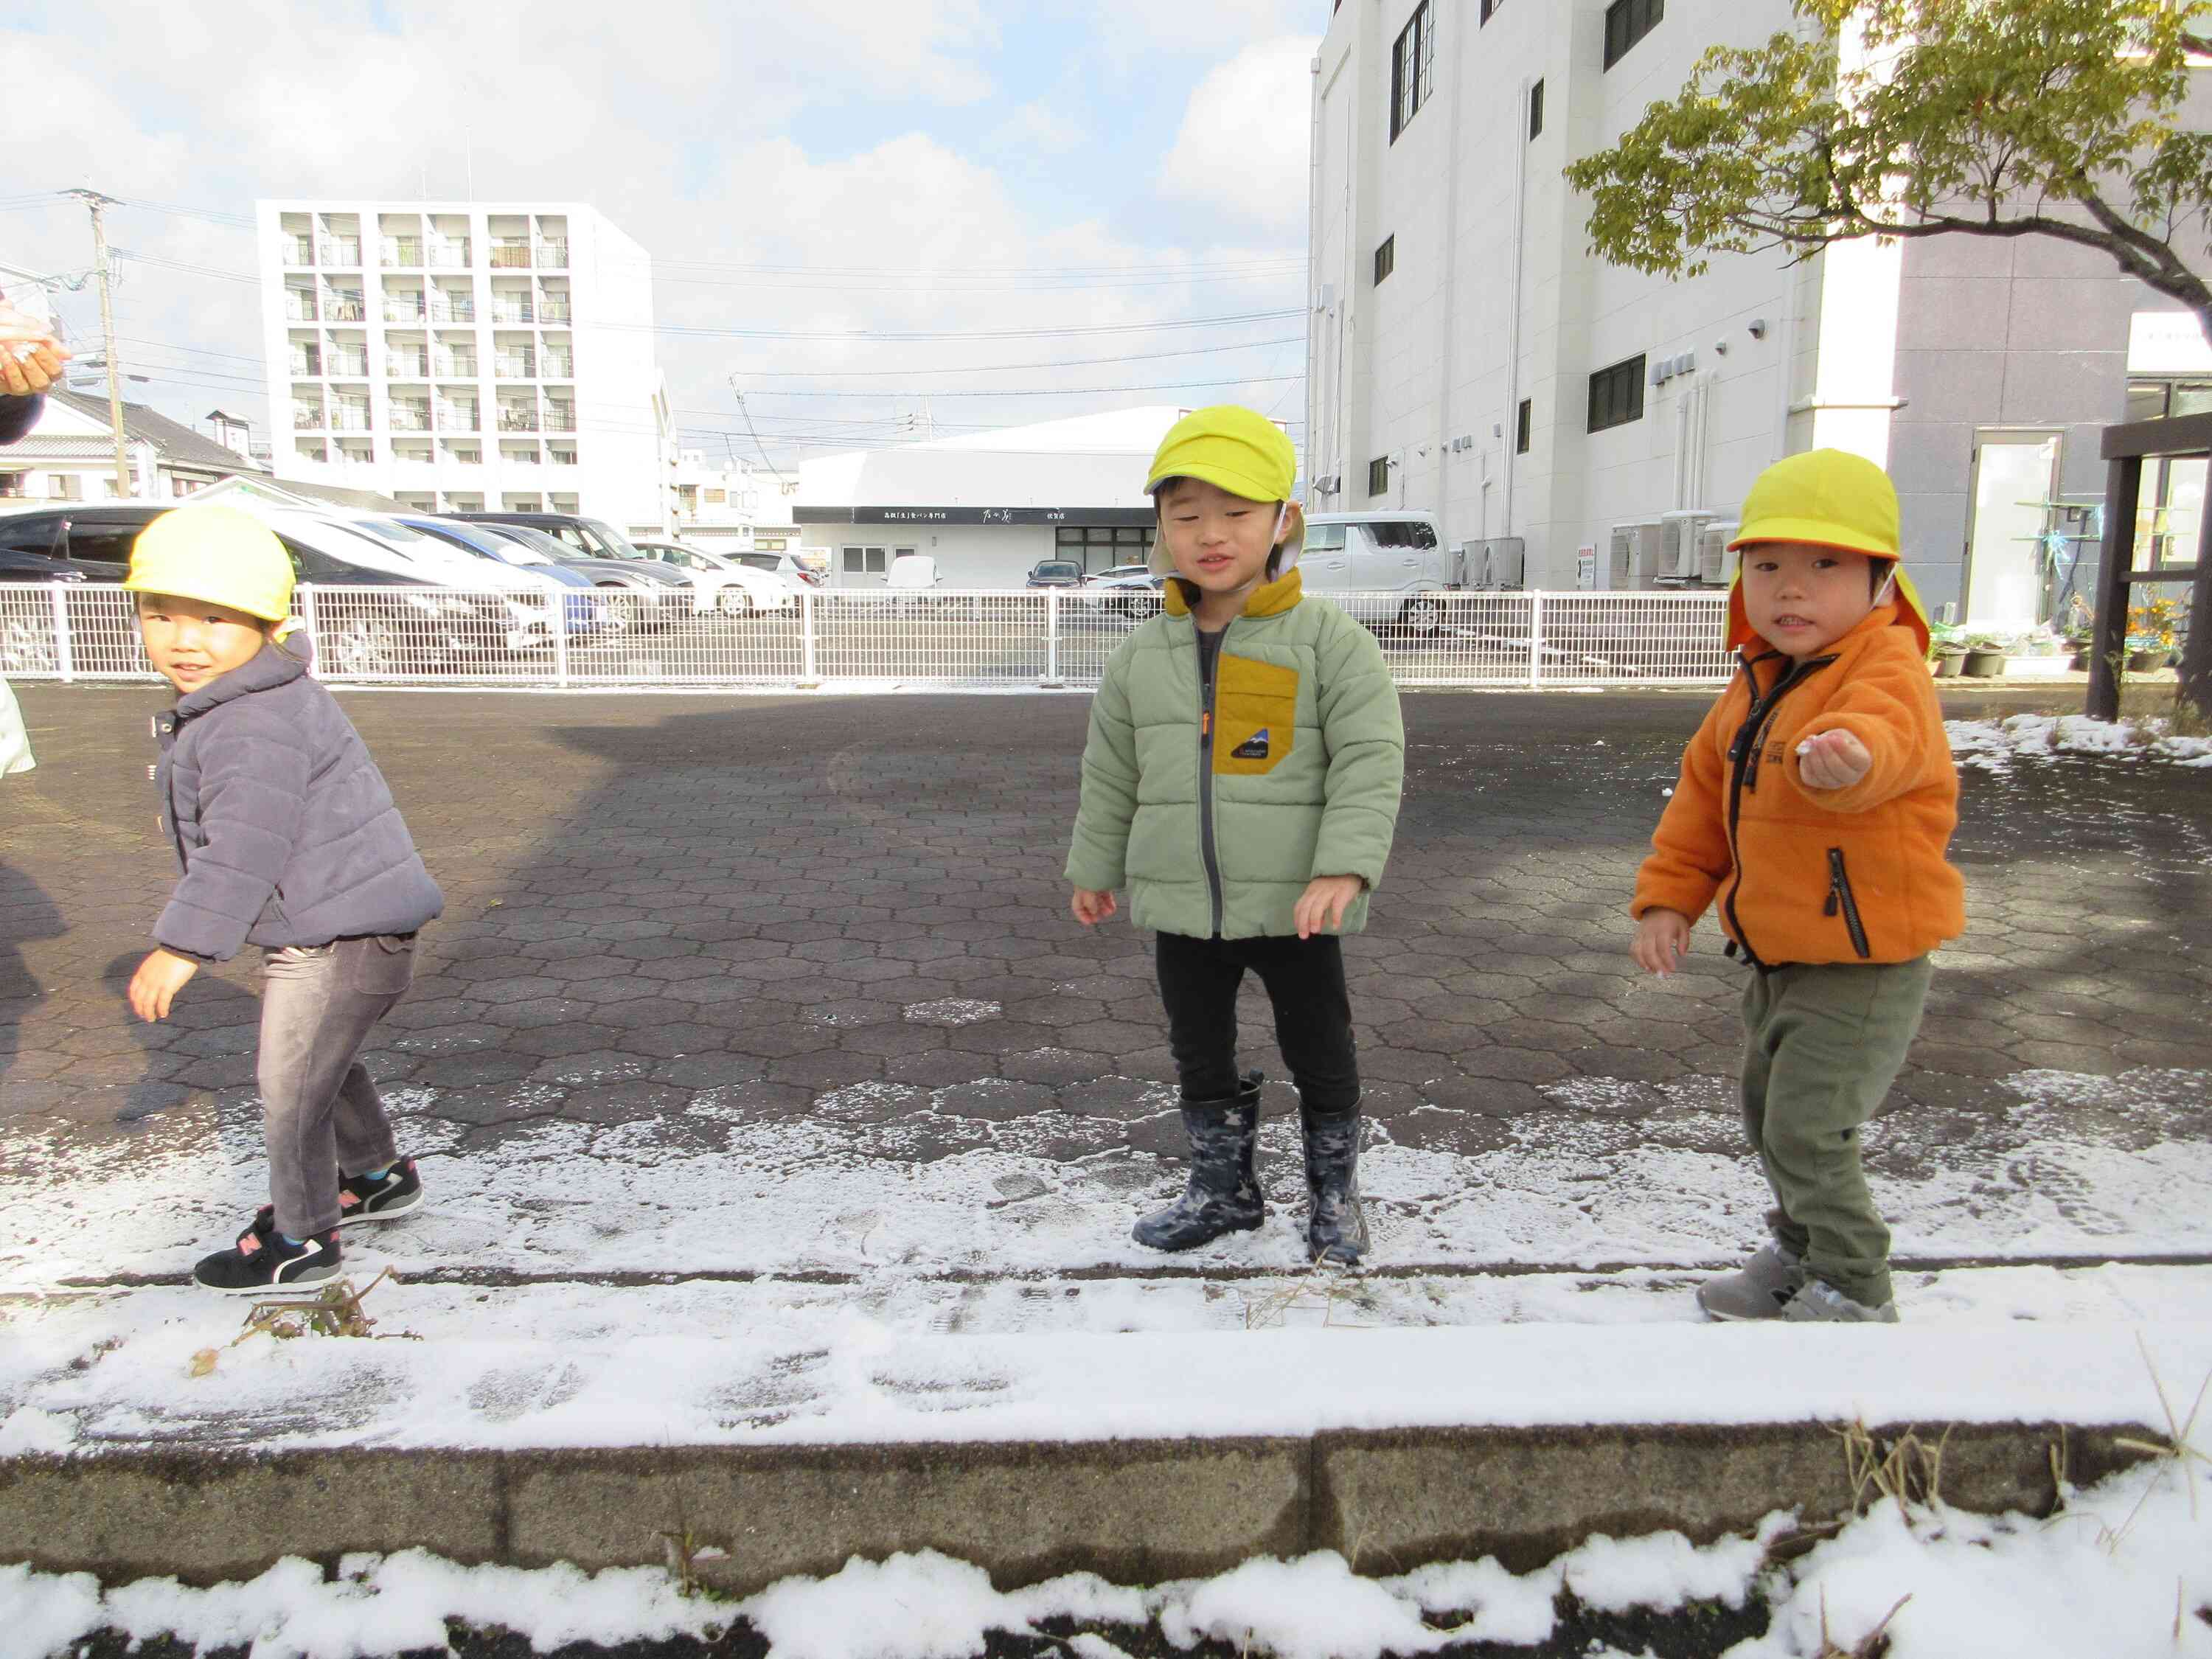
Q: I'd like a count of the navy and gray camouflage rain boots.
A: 2